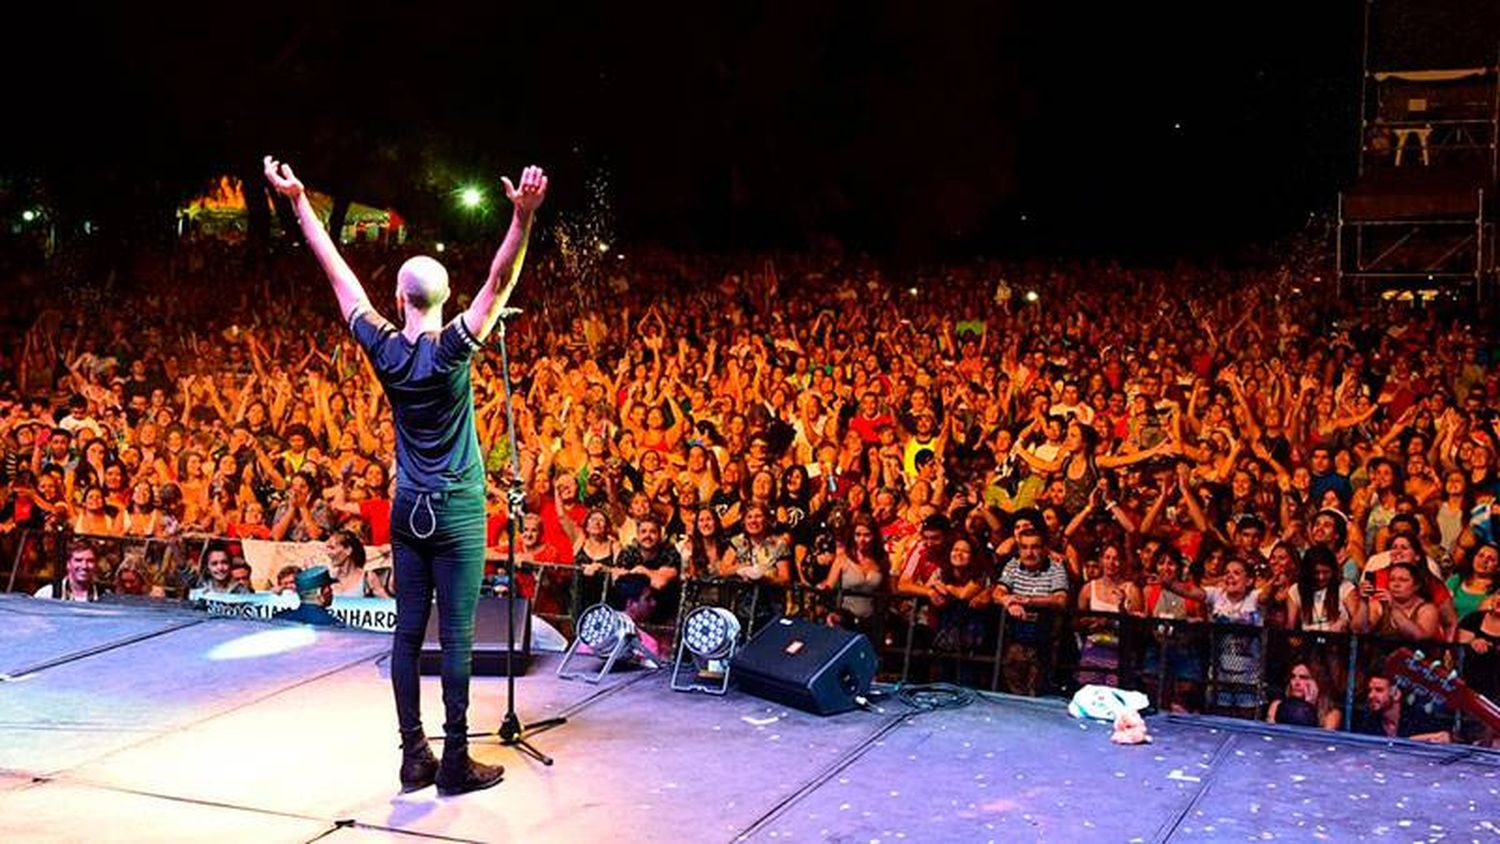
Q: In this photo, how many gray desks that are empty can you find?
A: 0